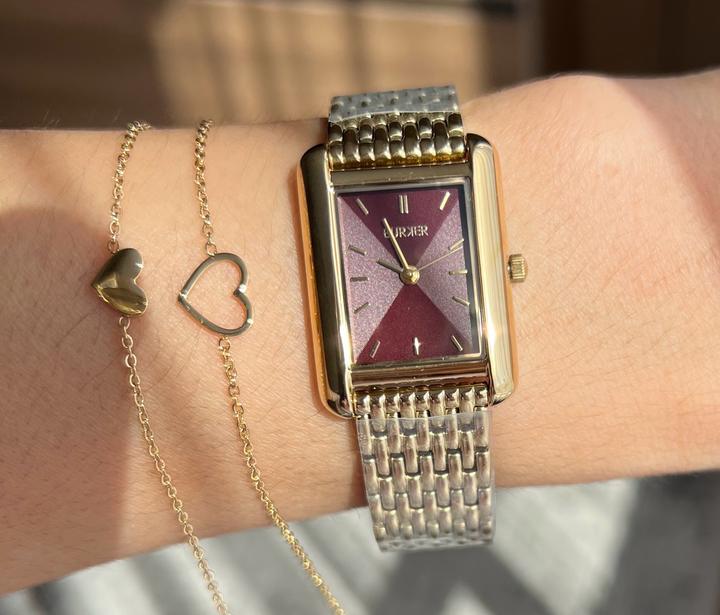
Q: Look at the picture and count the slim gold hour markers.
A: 12